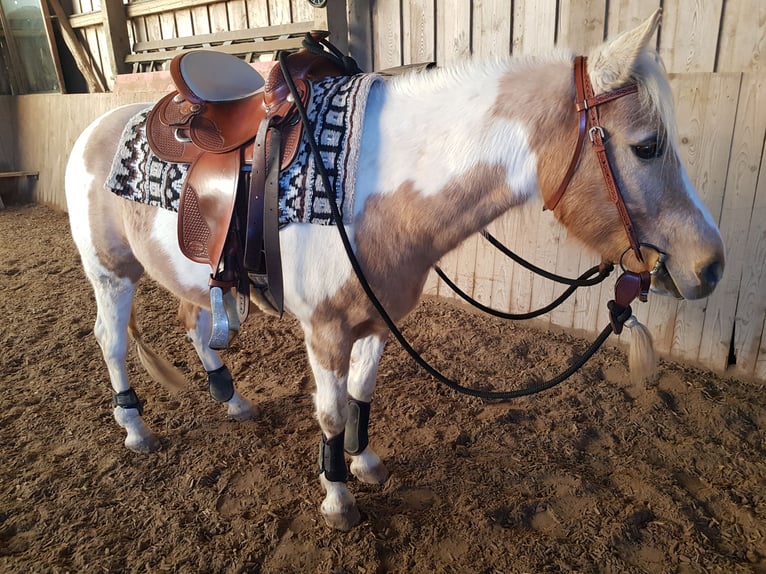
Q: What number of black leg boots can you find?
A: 4